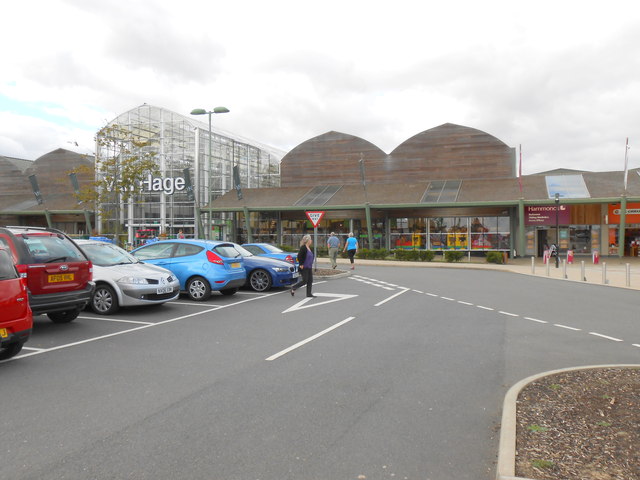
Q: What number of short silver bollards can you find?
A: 6